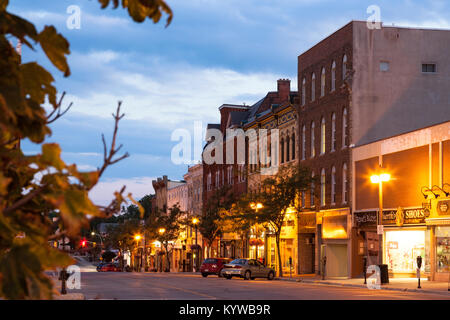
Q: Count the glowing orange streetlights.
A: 5